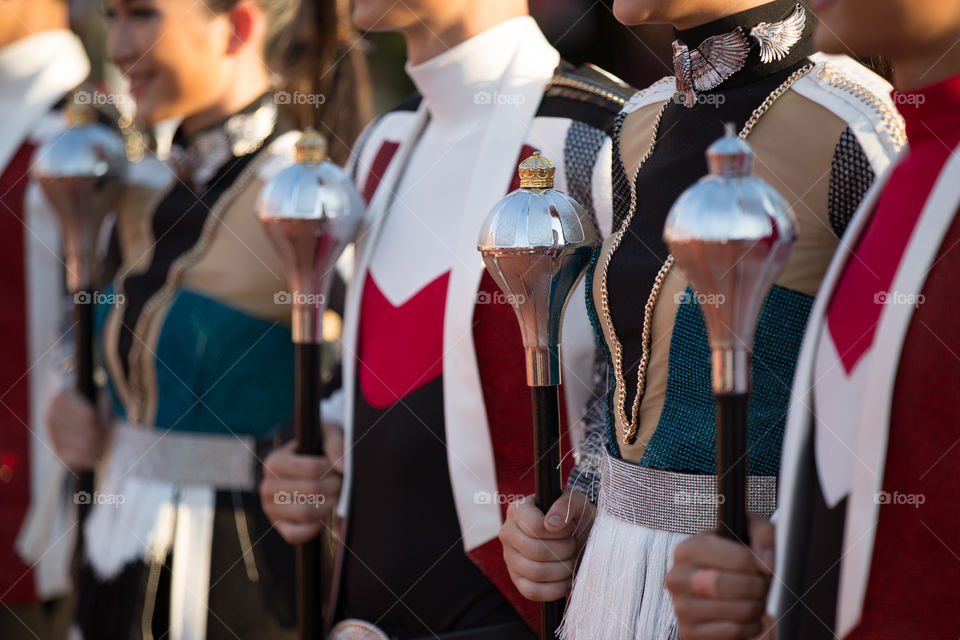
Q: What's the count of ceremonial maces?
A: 4